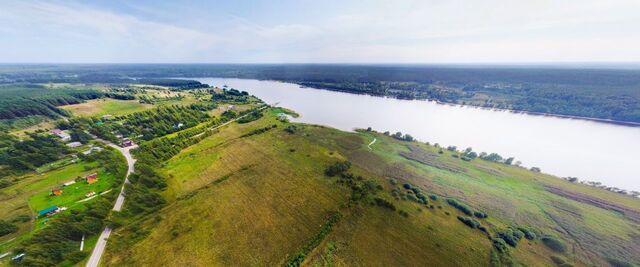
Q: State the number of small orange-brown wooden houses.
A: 2